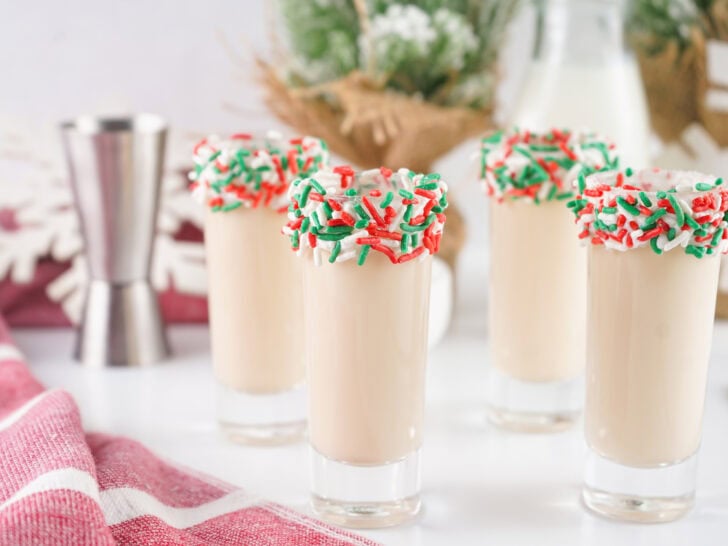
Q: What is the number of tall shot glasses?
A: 4